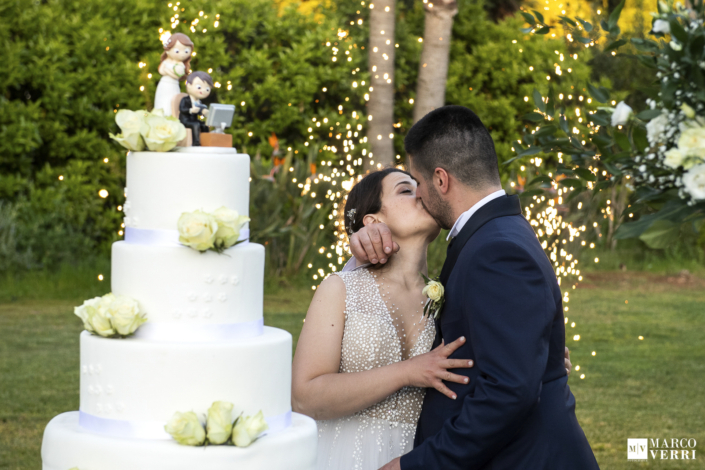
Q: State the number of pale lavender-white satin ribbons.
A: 3